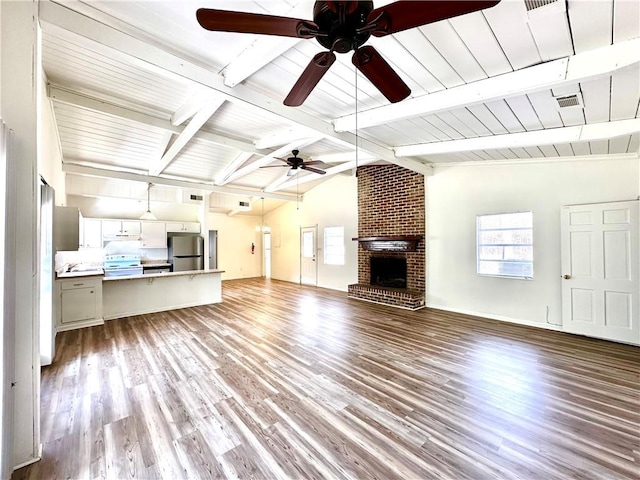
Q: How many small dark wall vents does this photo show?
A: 2